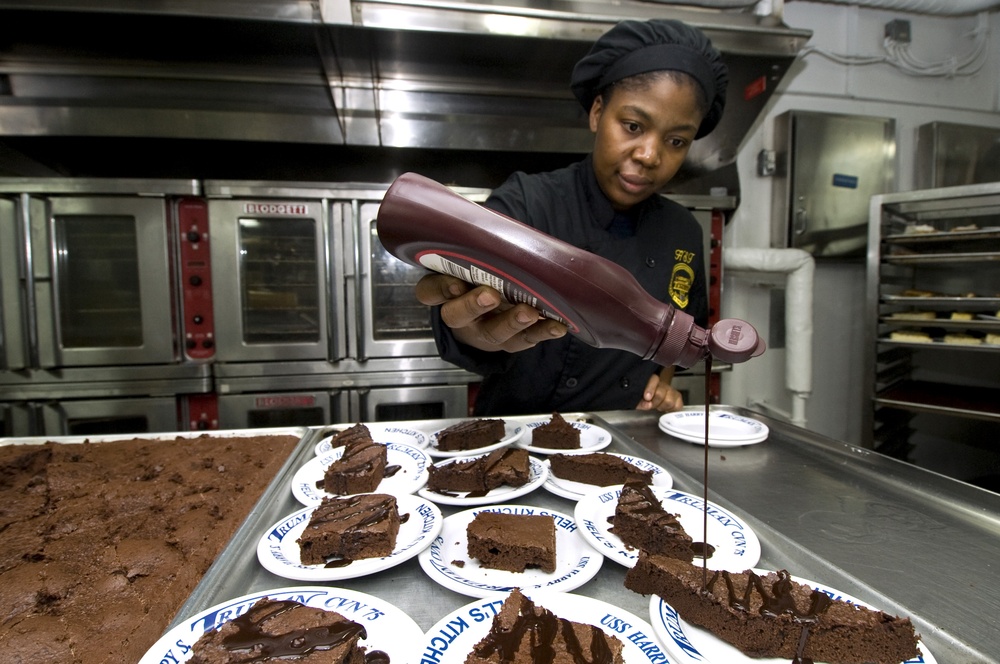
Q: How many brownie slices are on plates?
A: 12